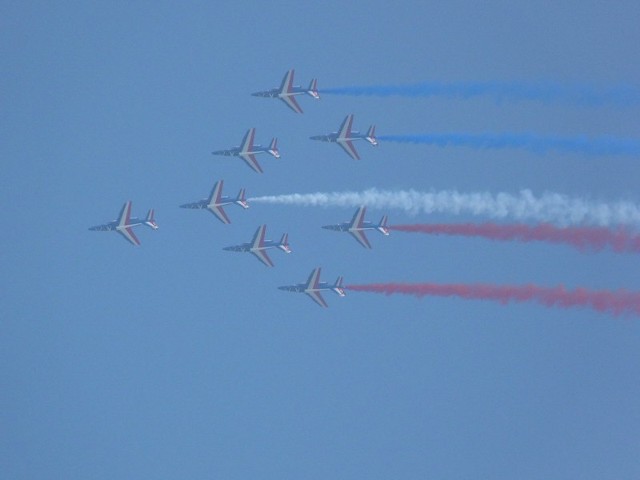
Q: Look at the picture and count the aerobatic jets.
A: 8